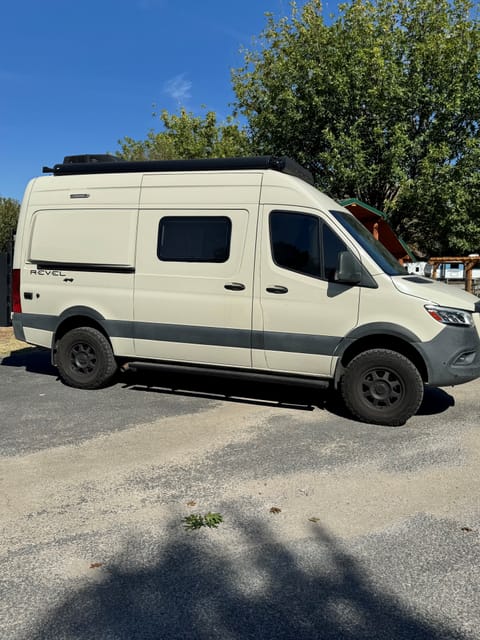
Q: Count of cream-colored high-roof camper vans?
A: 1